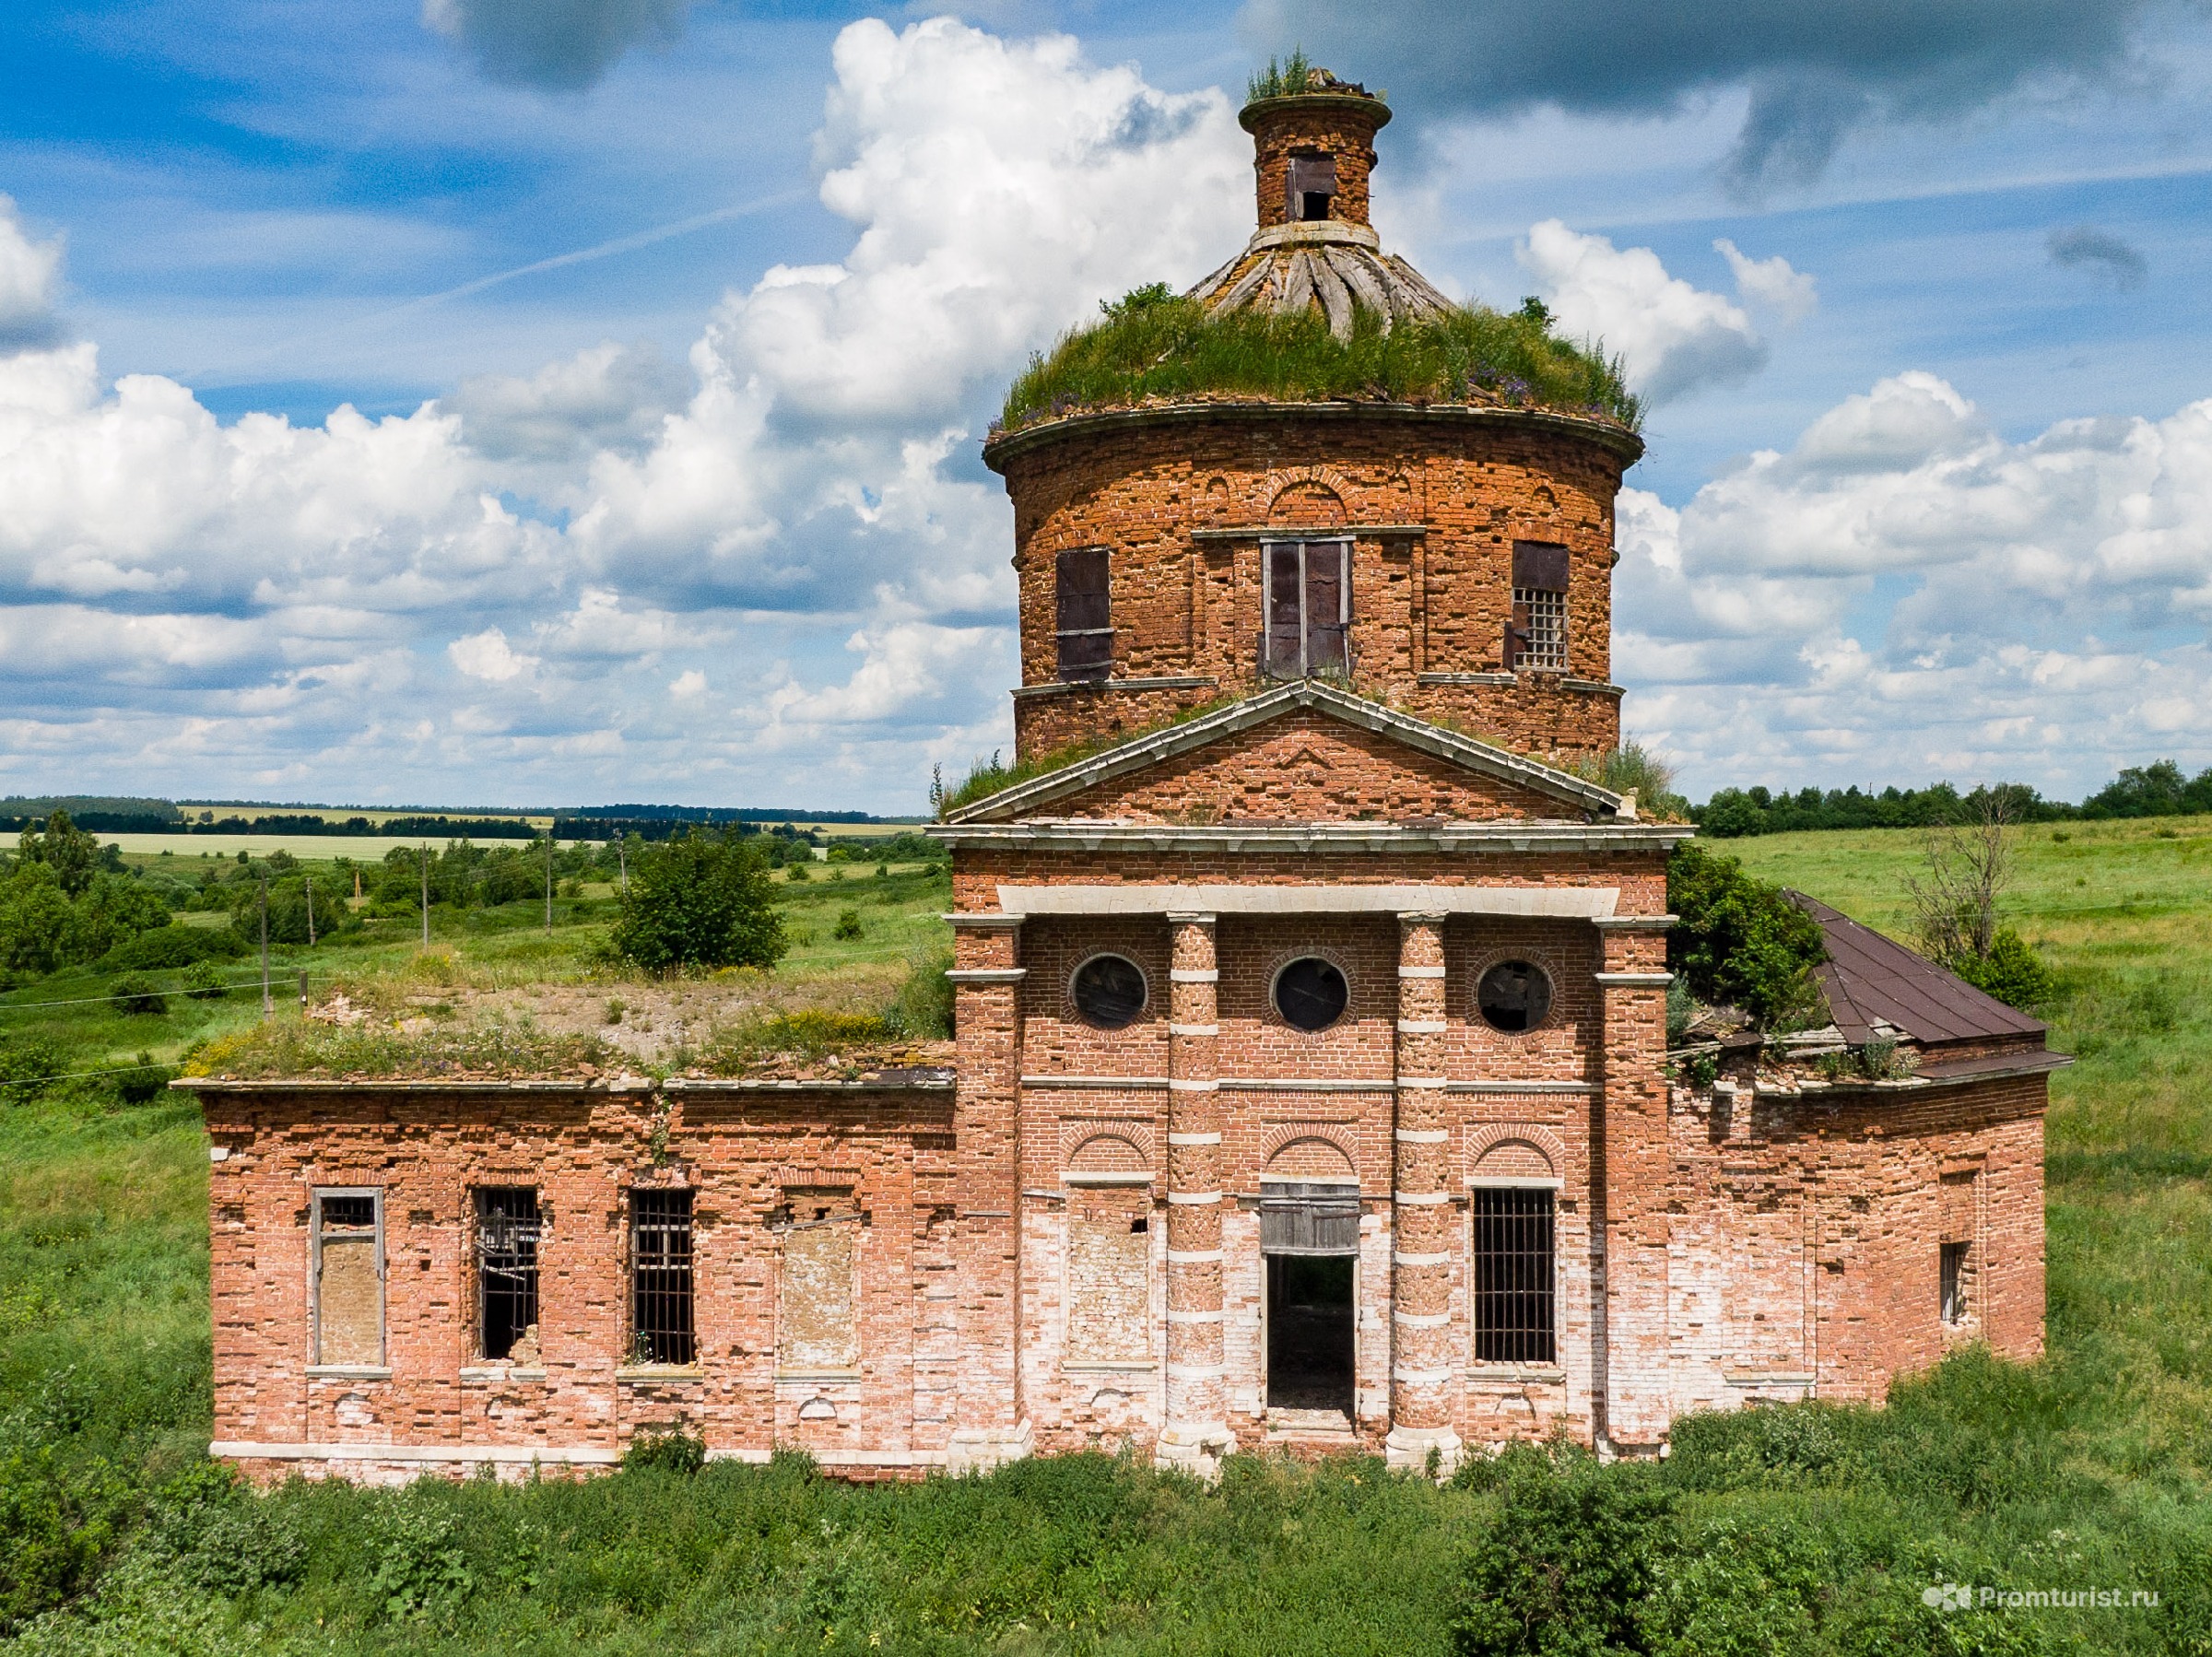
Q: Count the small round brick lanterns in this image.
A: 1